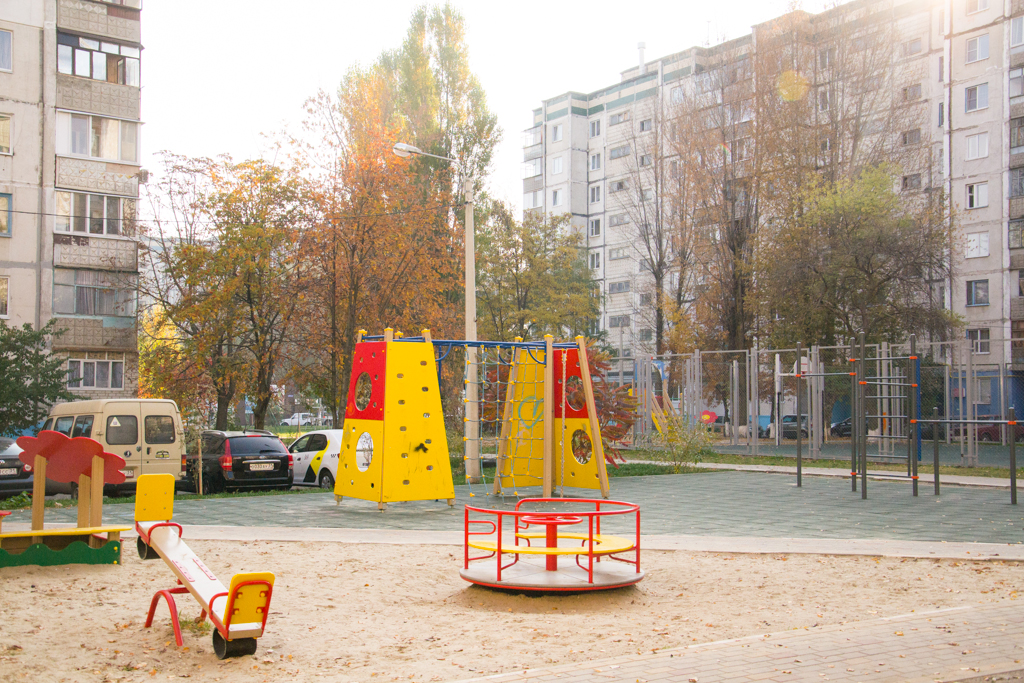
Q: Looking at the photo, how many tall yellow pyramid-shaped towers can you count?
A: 2